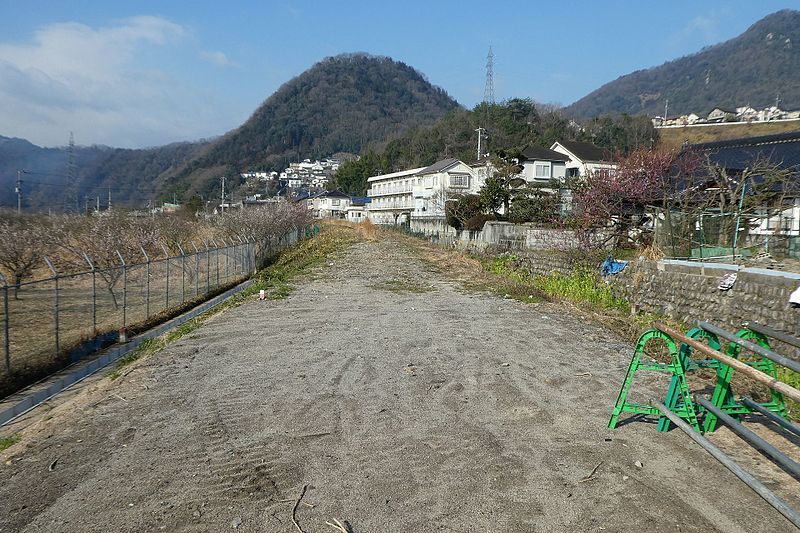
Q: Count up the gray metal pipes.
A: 5